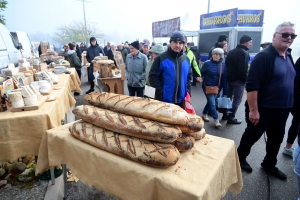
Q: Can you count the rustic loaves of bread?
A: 6